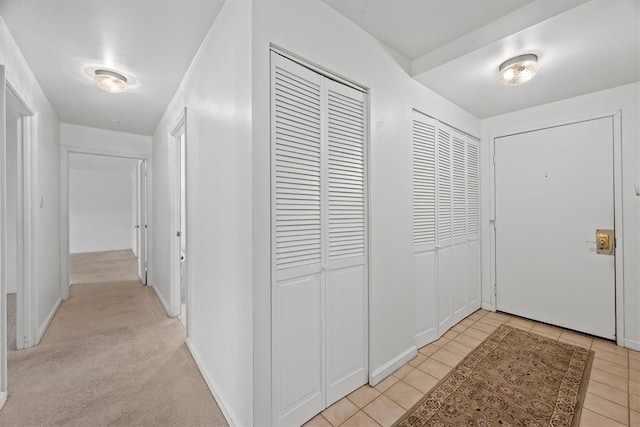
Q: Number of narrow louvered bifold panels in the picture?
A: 6